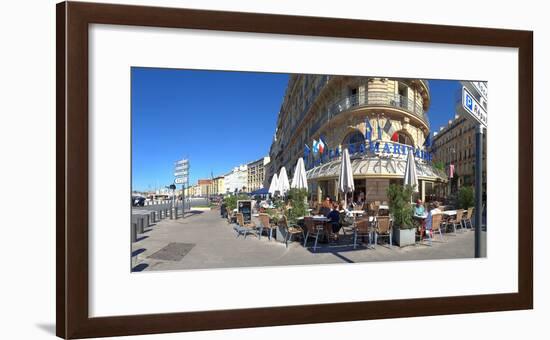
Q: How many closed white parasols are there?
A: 5